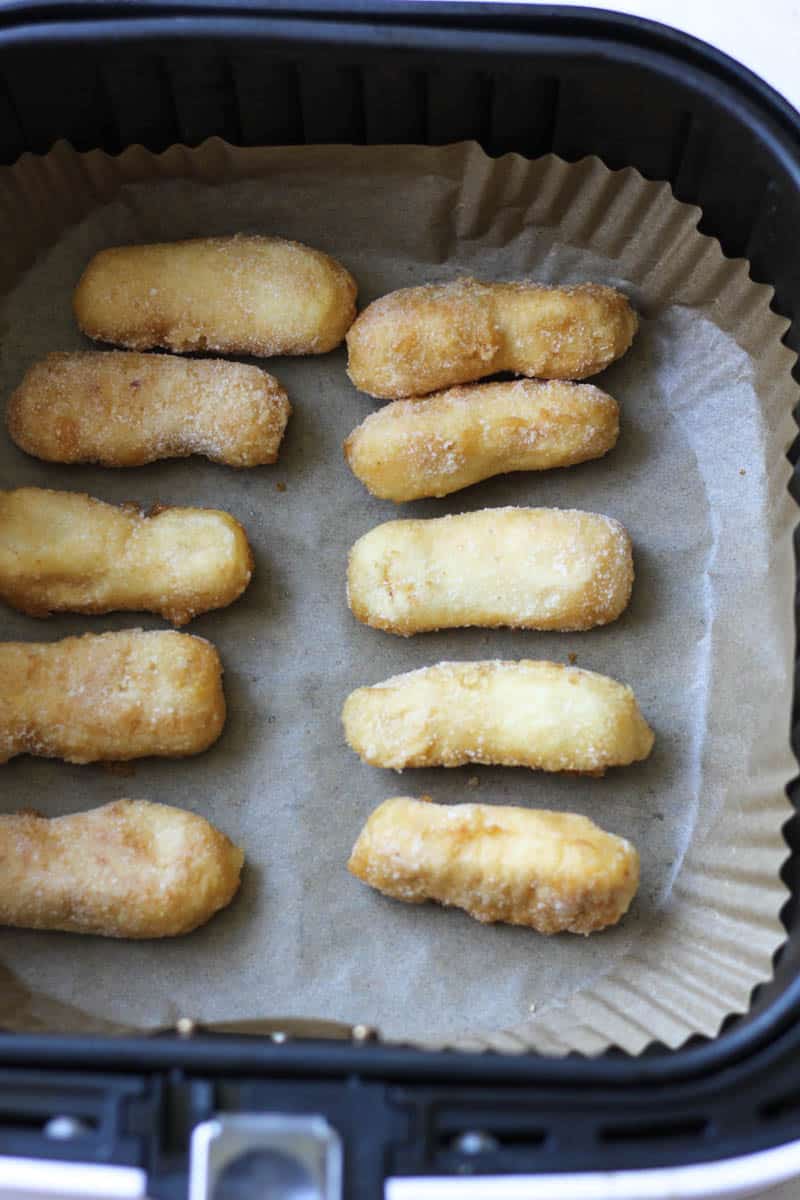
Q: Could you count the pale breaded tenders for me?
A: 10